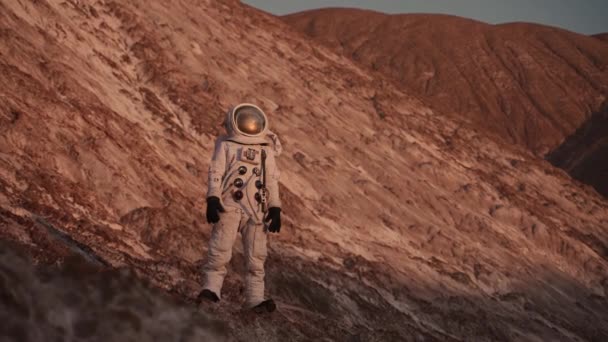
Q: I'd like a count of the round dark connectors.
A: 6